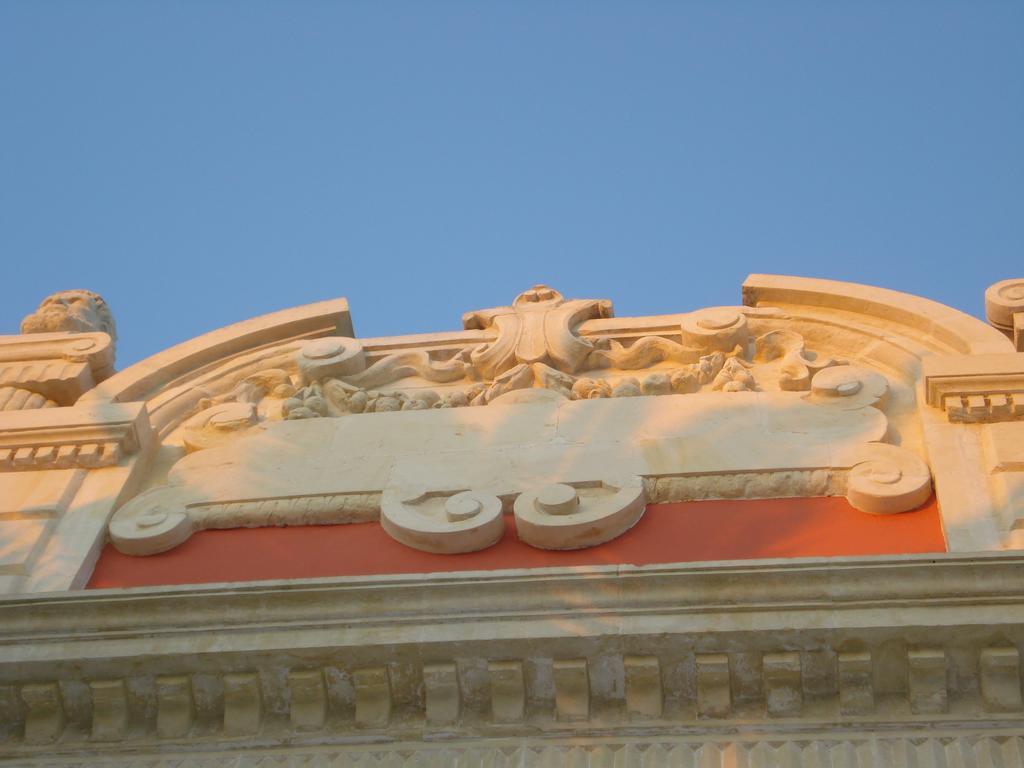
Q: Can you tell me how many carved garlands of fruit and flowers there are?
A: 2